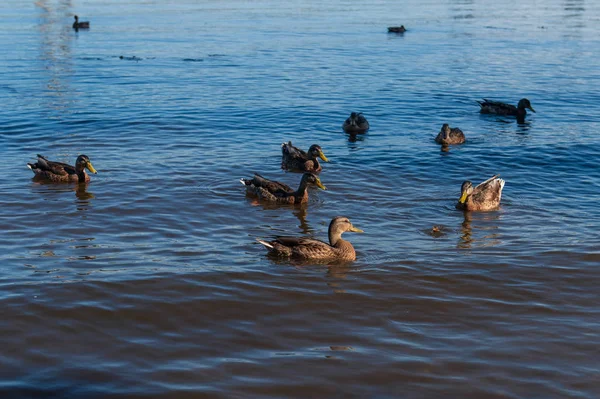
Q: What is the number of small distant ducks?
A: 2